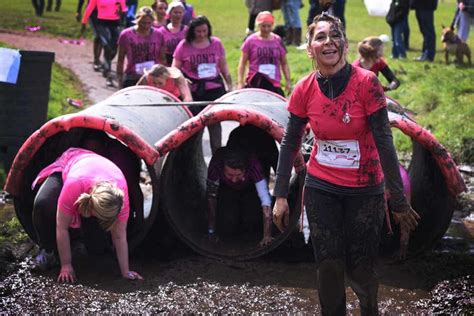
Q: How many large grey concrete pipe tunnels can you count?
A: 3